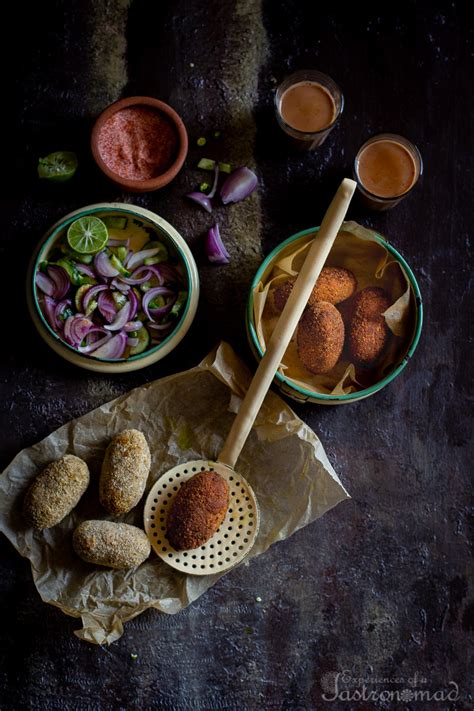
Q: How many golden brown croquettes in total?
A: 4